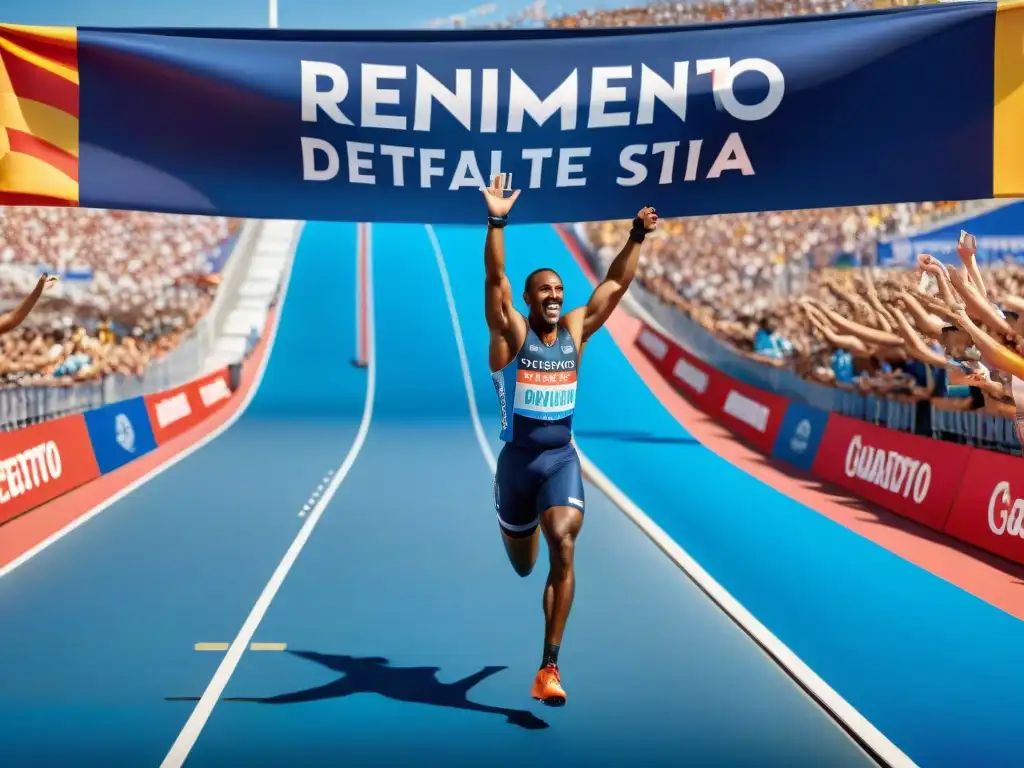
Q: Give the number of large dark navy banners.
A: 1